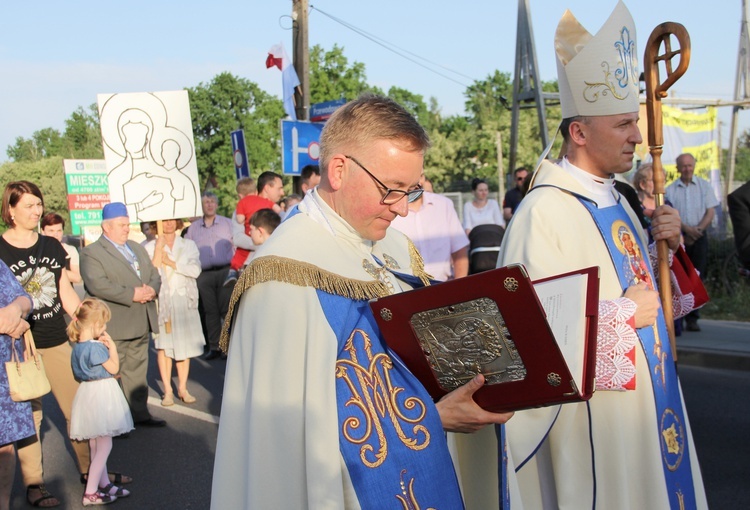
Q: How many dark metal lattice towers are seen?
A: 2